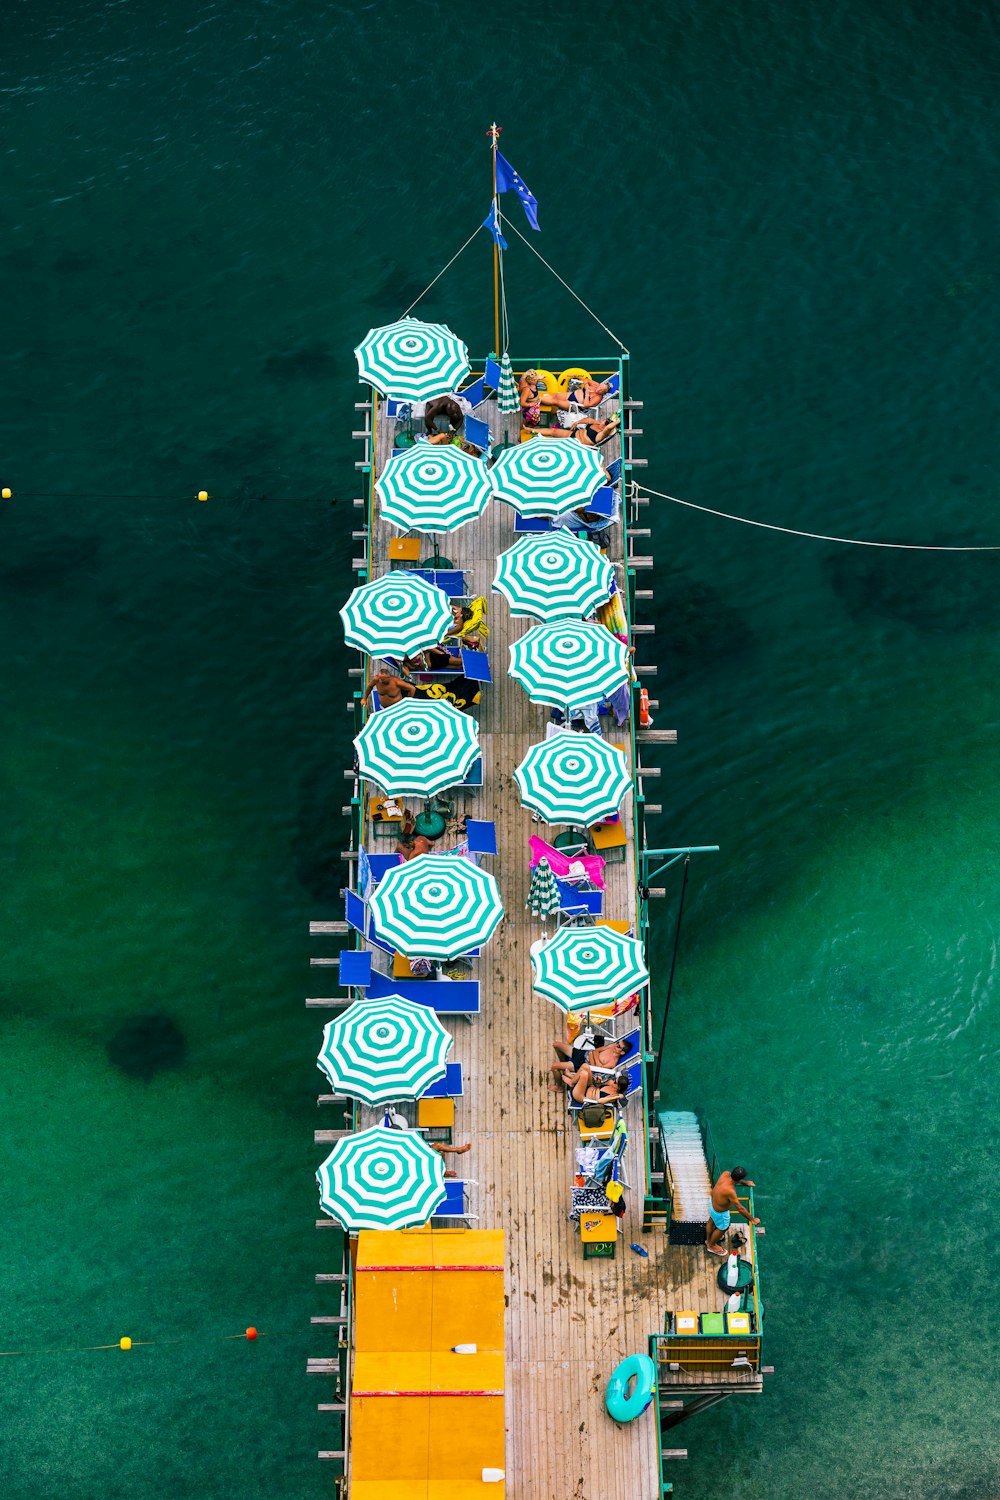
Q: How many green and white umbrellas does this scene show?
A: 14